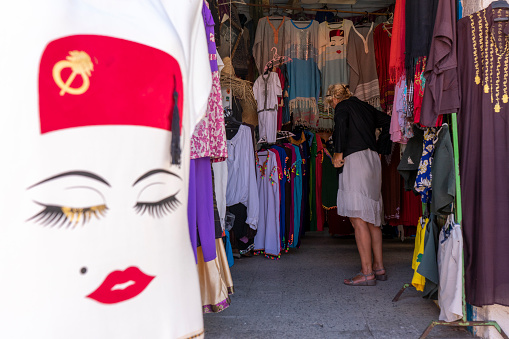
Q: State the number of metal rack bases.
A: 2